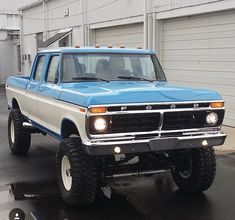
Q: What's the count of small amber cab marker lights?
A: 5